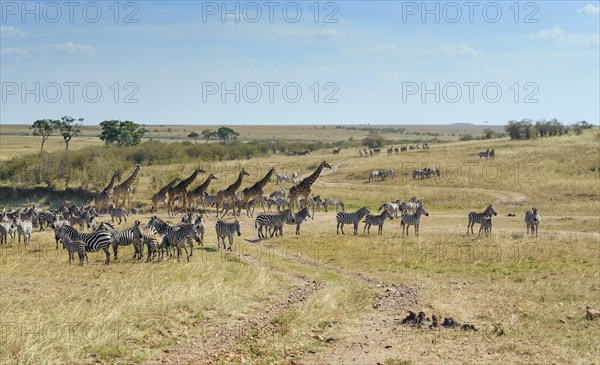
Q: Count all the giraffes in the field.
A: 8